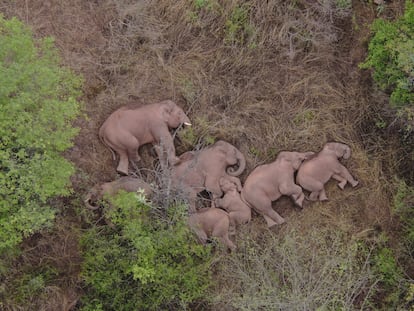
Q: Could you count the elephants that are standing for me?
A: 0